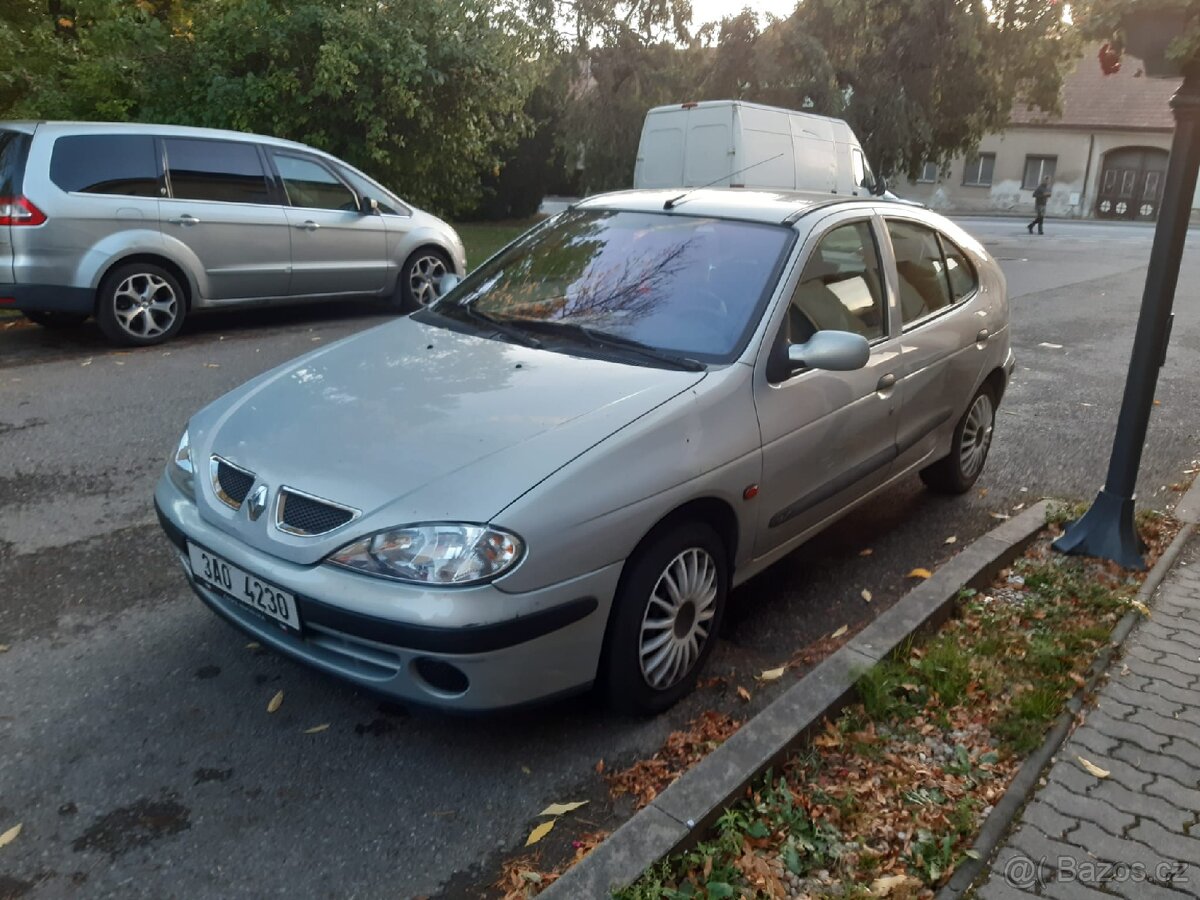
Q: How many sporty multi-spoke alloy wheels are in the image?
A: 2